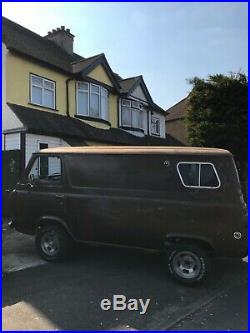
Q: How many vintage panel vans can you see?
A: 1